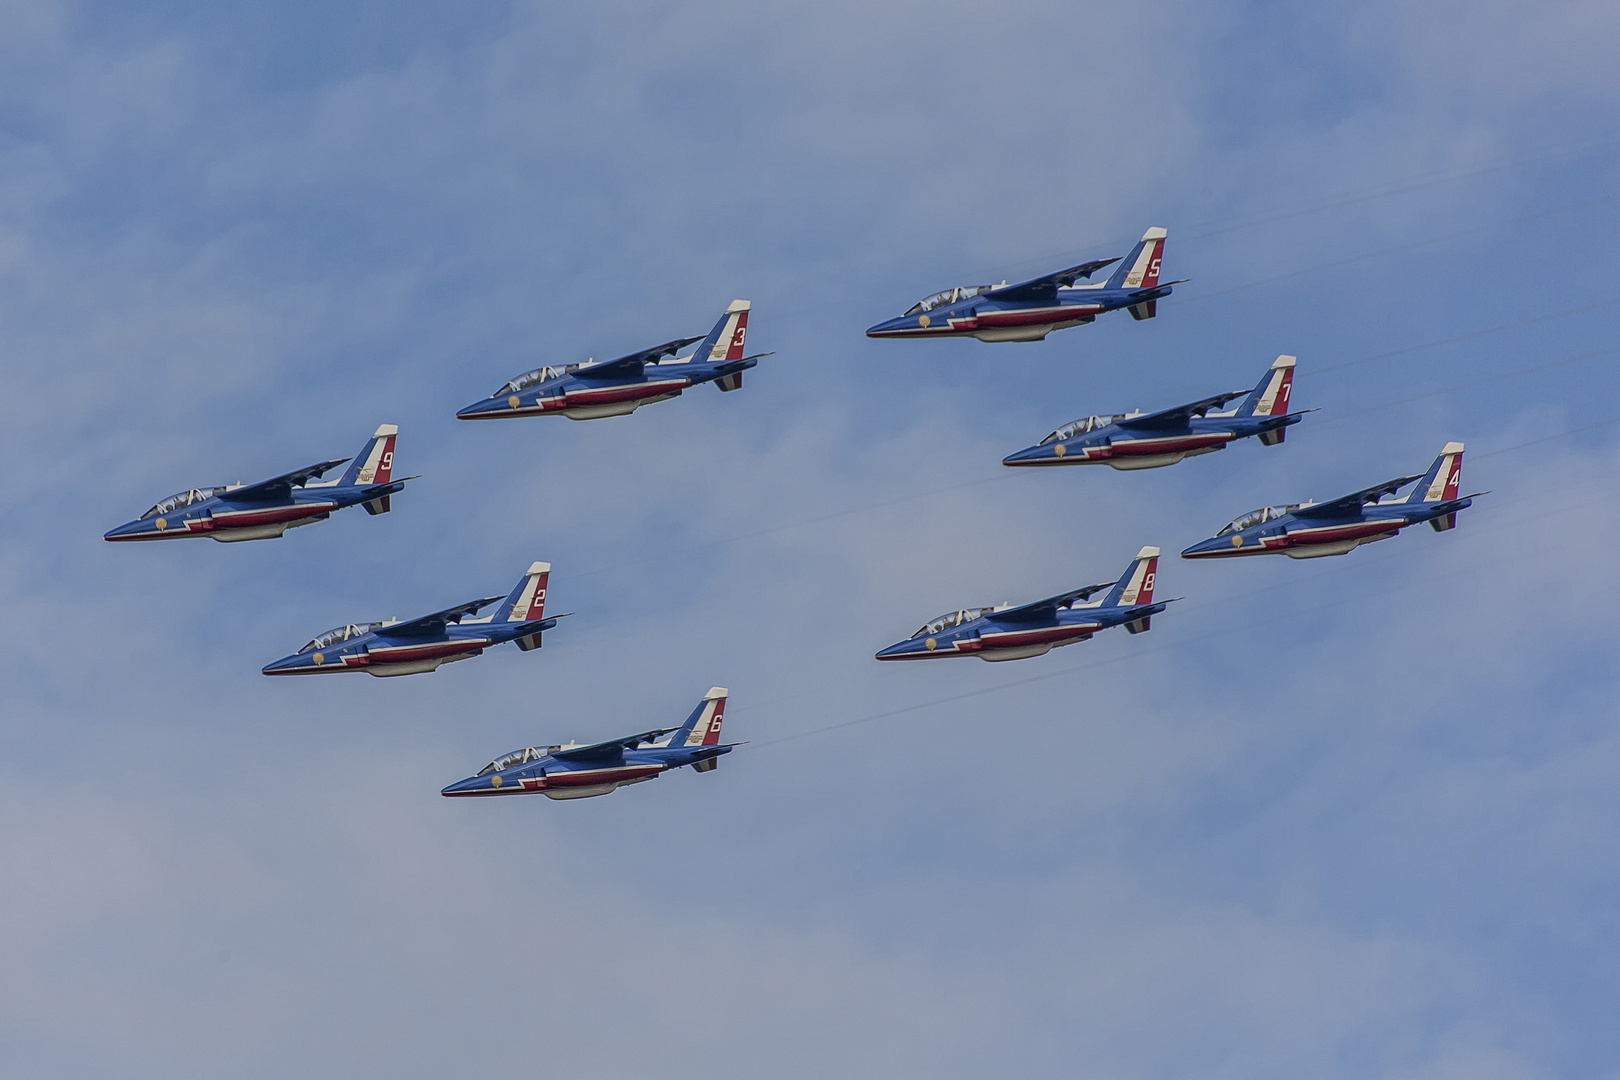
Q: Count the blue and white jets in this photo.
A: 8